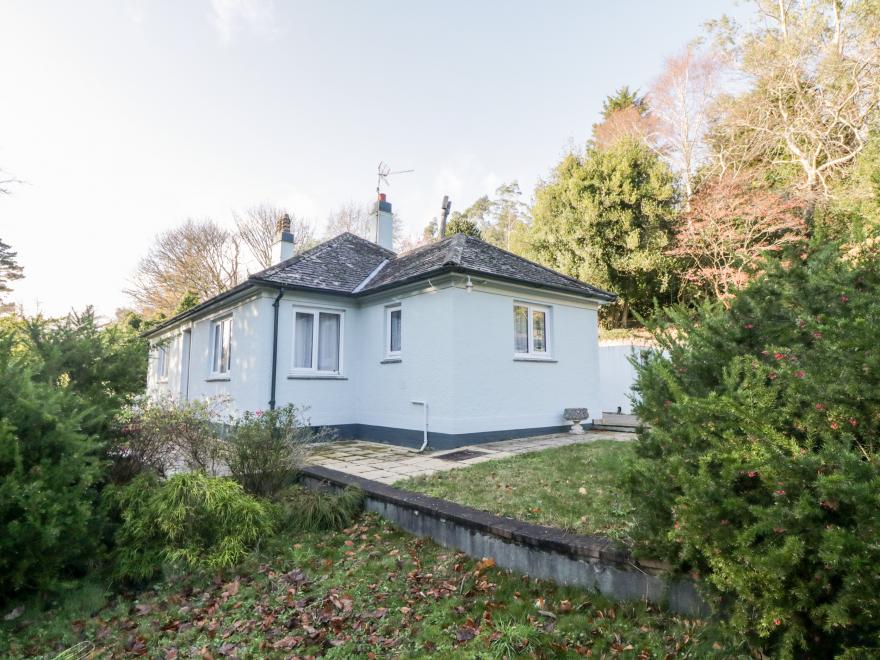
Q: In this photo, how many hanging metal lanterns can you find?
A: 0